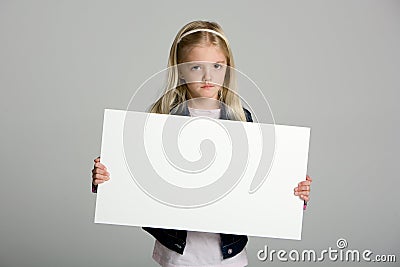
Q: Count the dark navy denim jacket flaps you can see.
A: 2